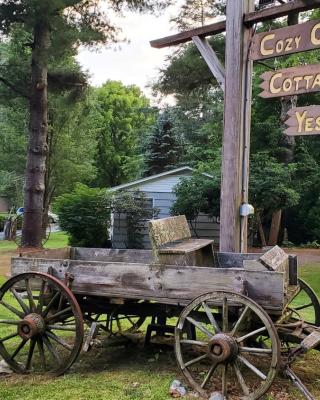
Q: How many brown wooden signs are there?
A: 3